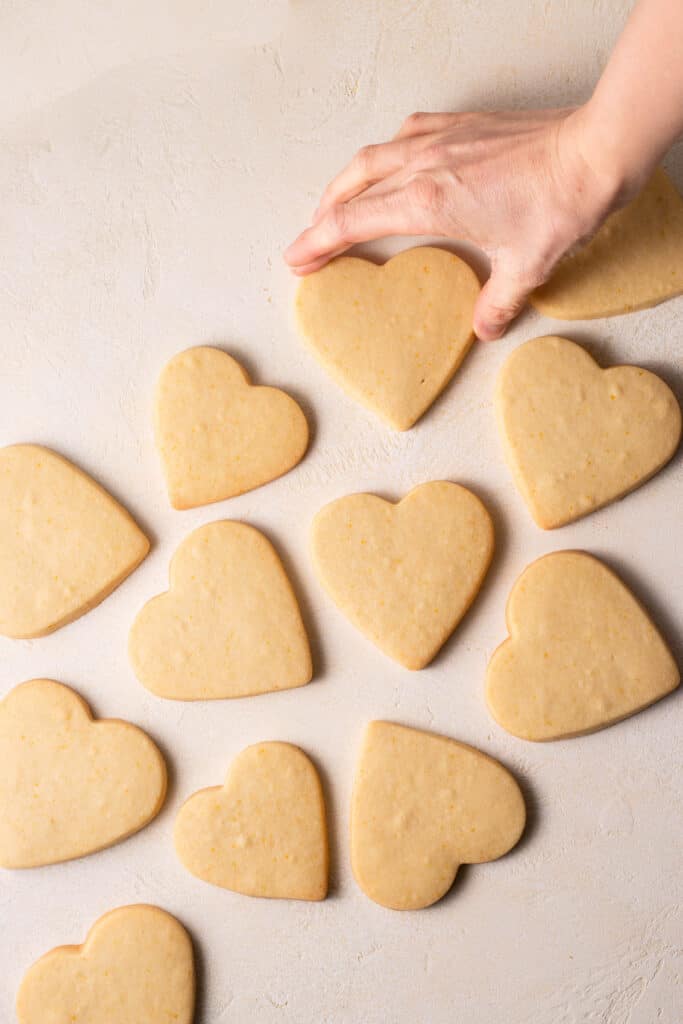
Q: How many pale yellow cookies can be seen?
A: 12